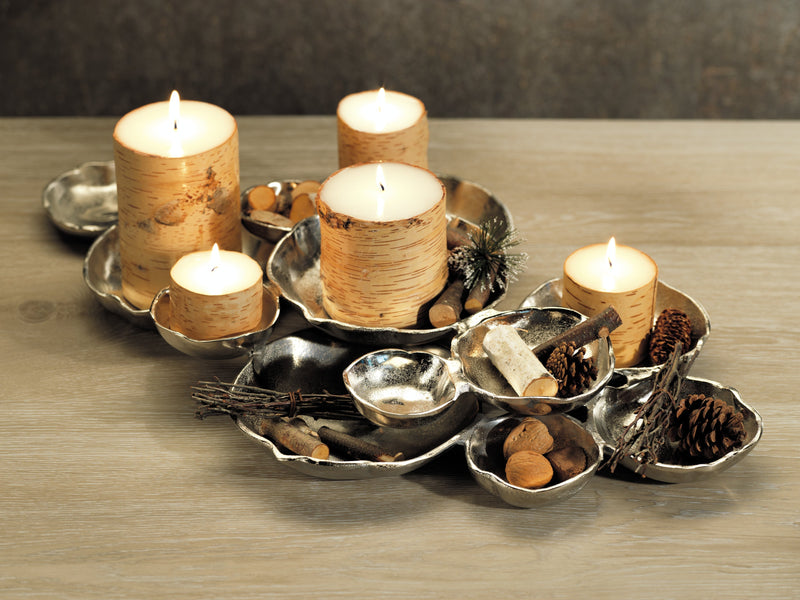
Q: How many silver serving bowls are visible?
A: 12